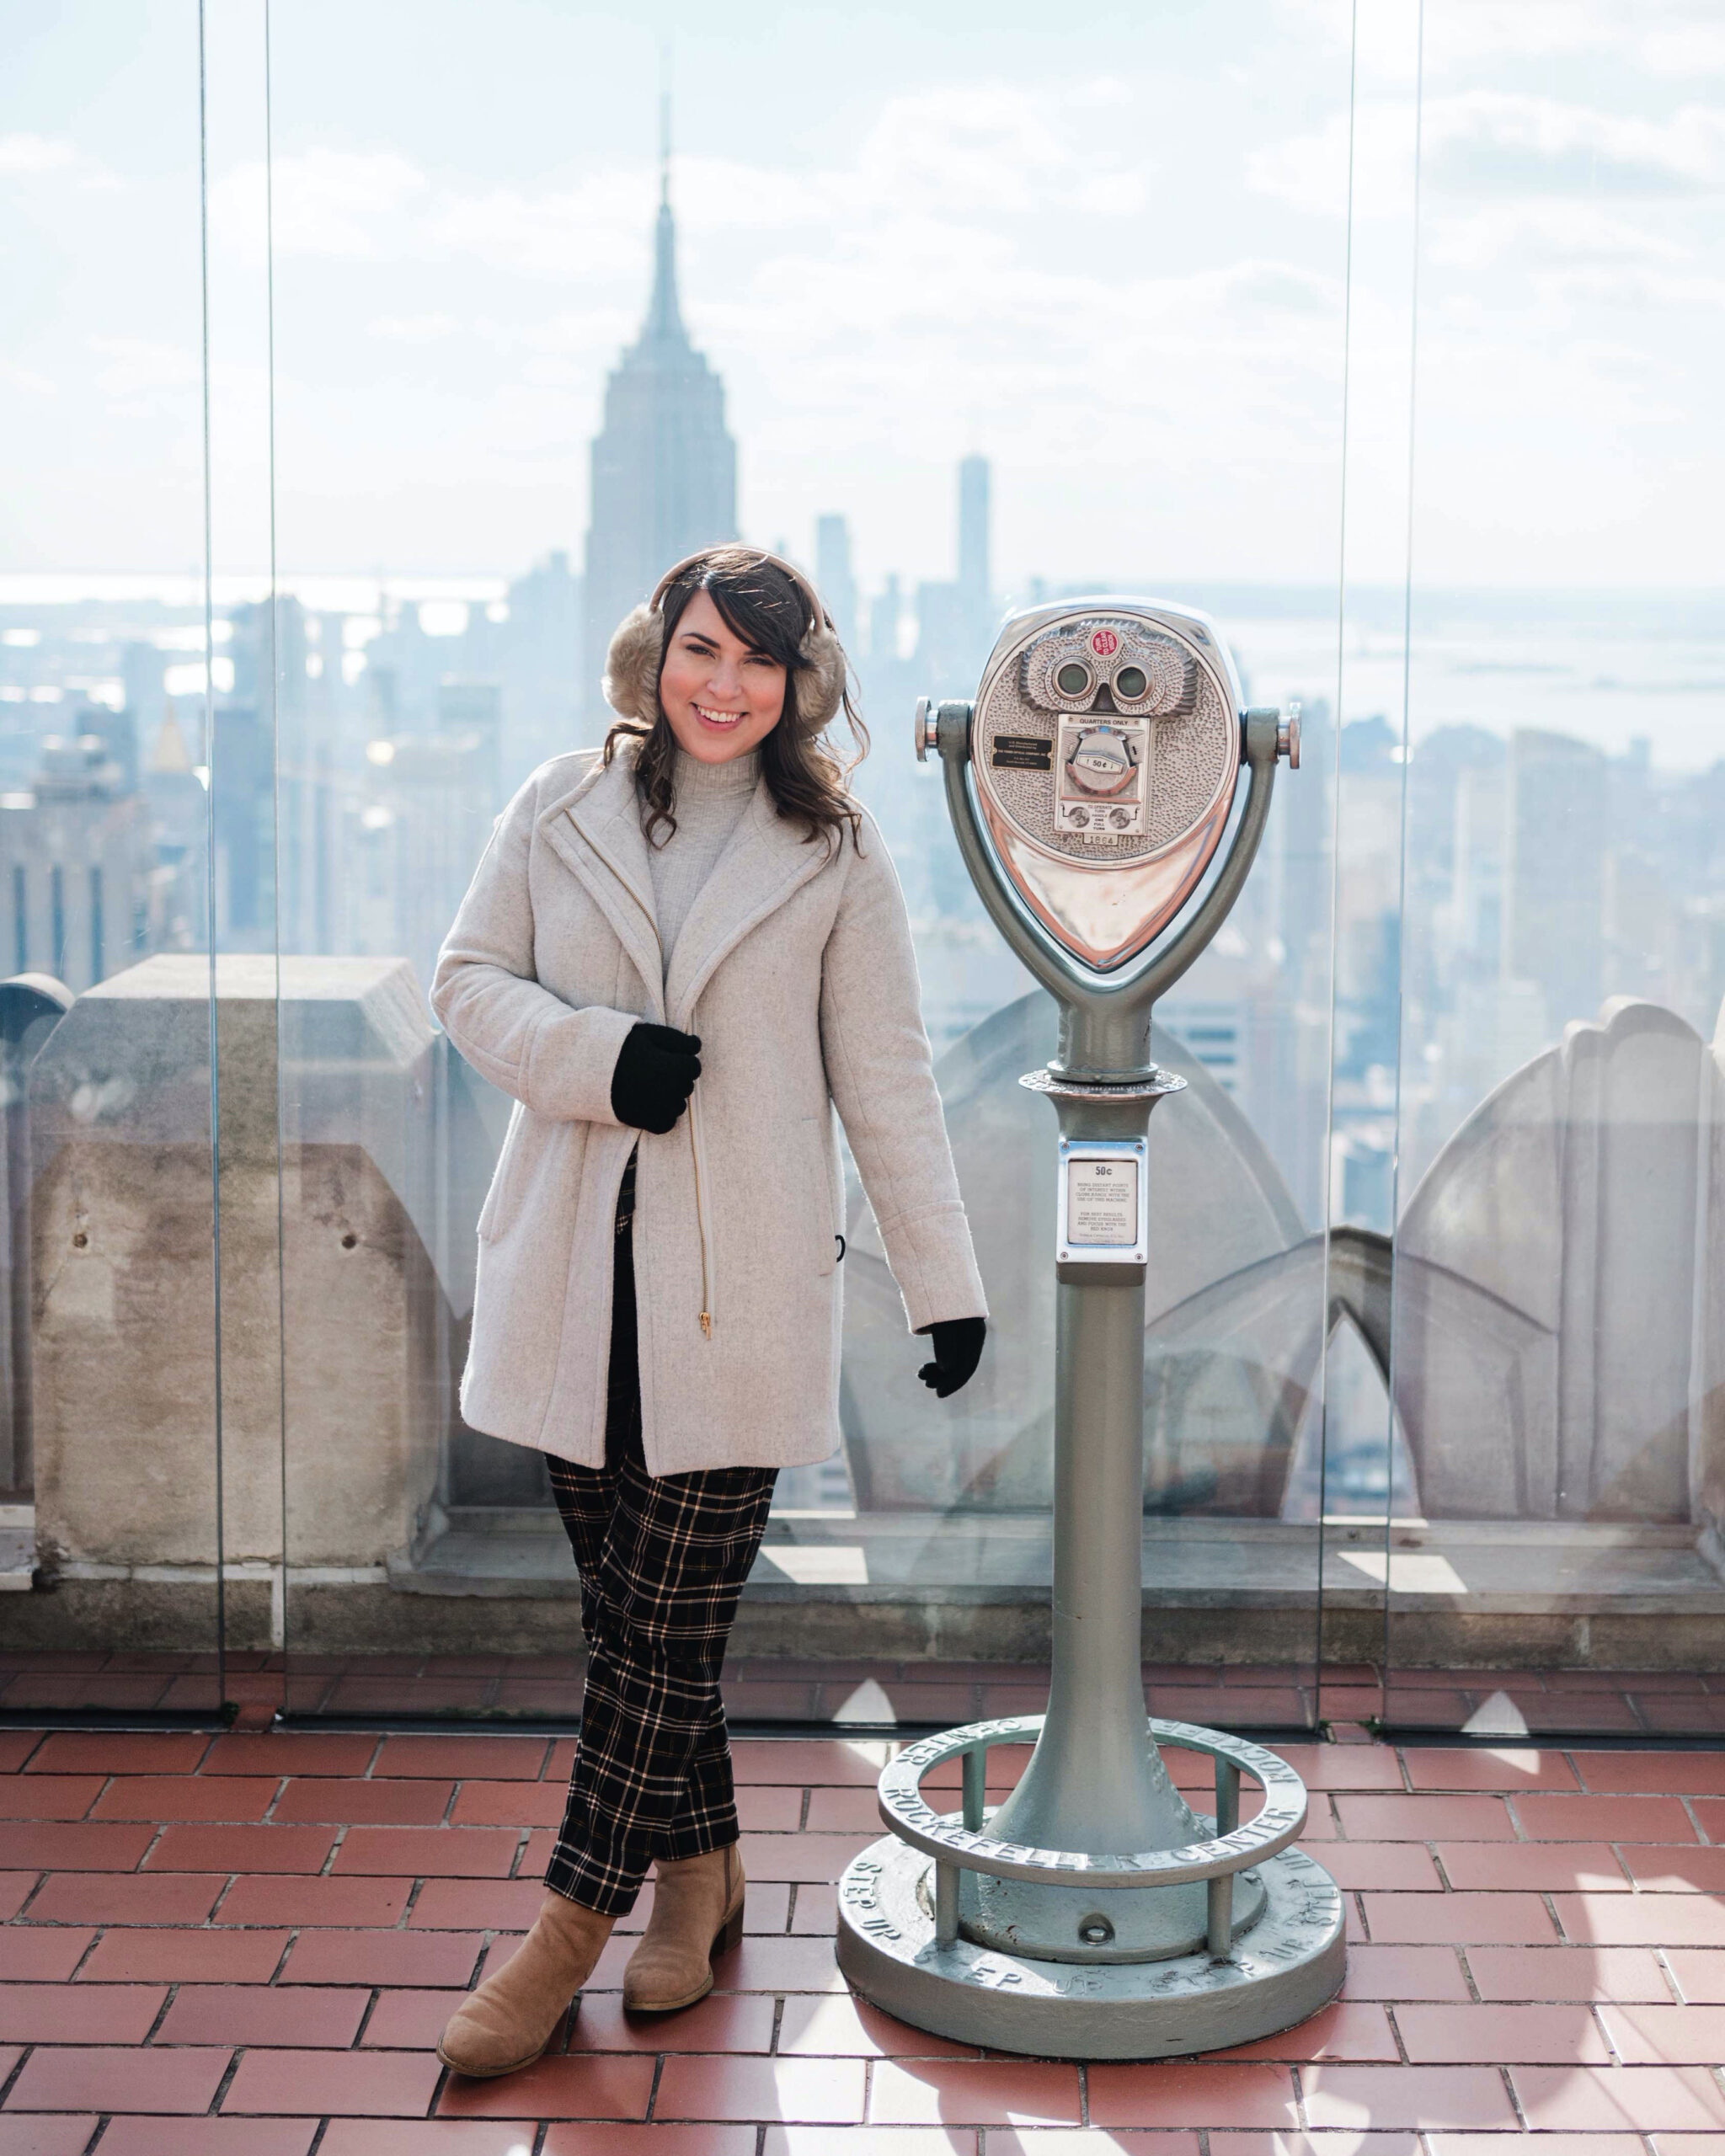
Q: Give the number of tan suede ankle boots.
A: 2